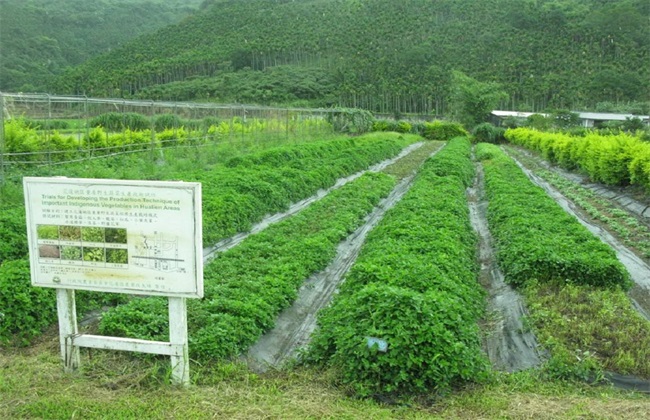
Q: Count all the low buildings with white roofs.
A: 2